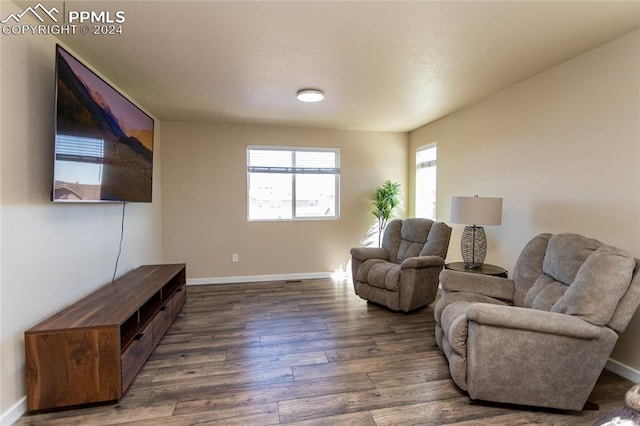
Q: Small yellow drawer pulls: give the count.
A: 0